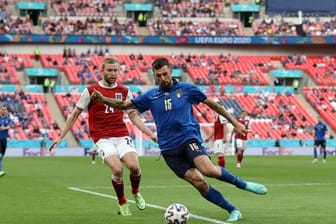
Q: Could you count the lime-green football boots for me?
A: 2